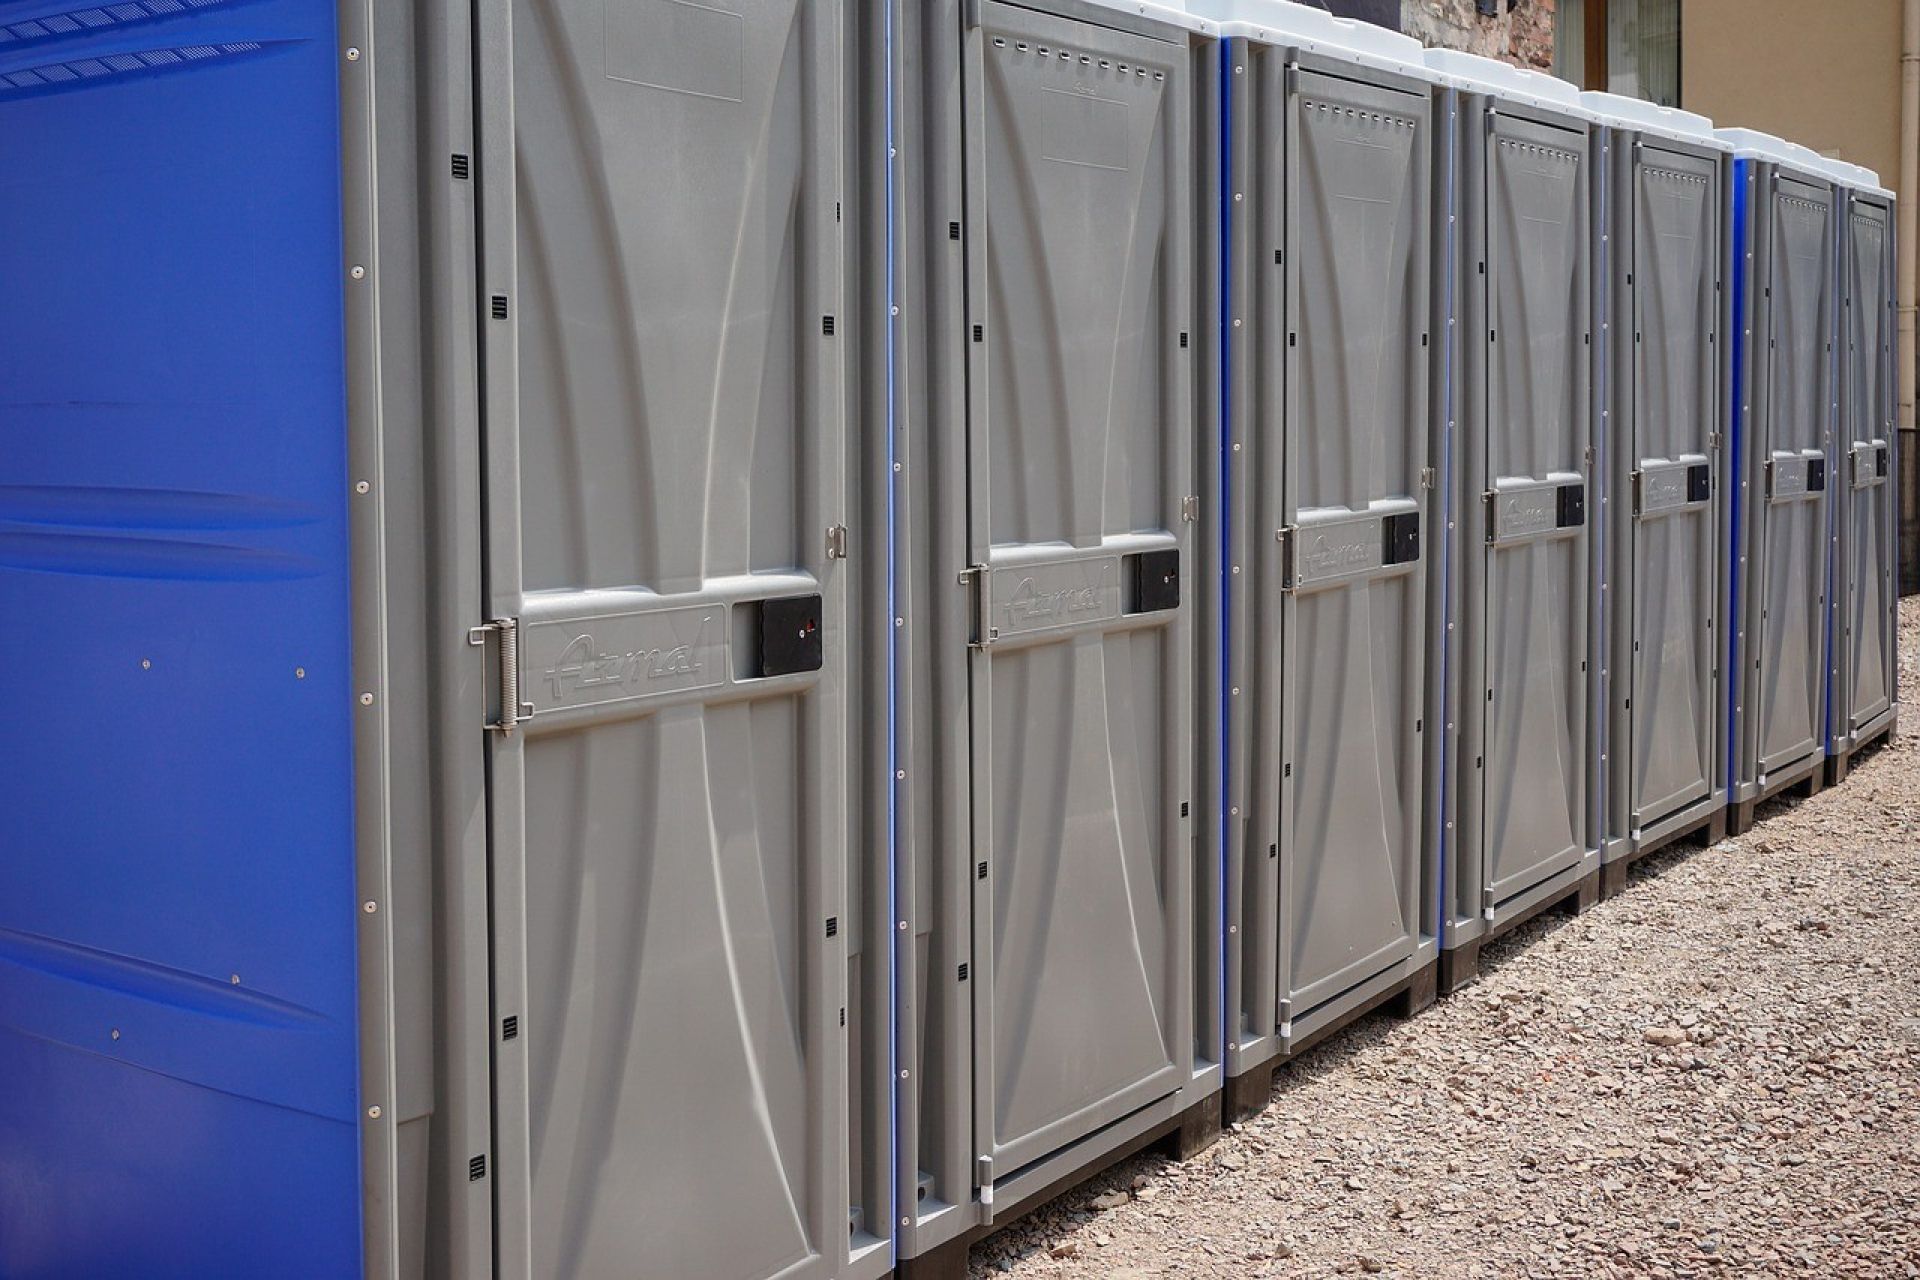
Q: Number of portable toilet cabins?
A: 7